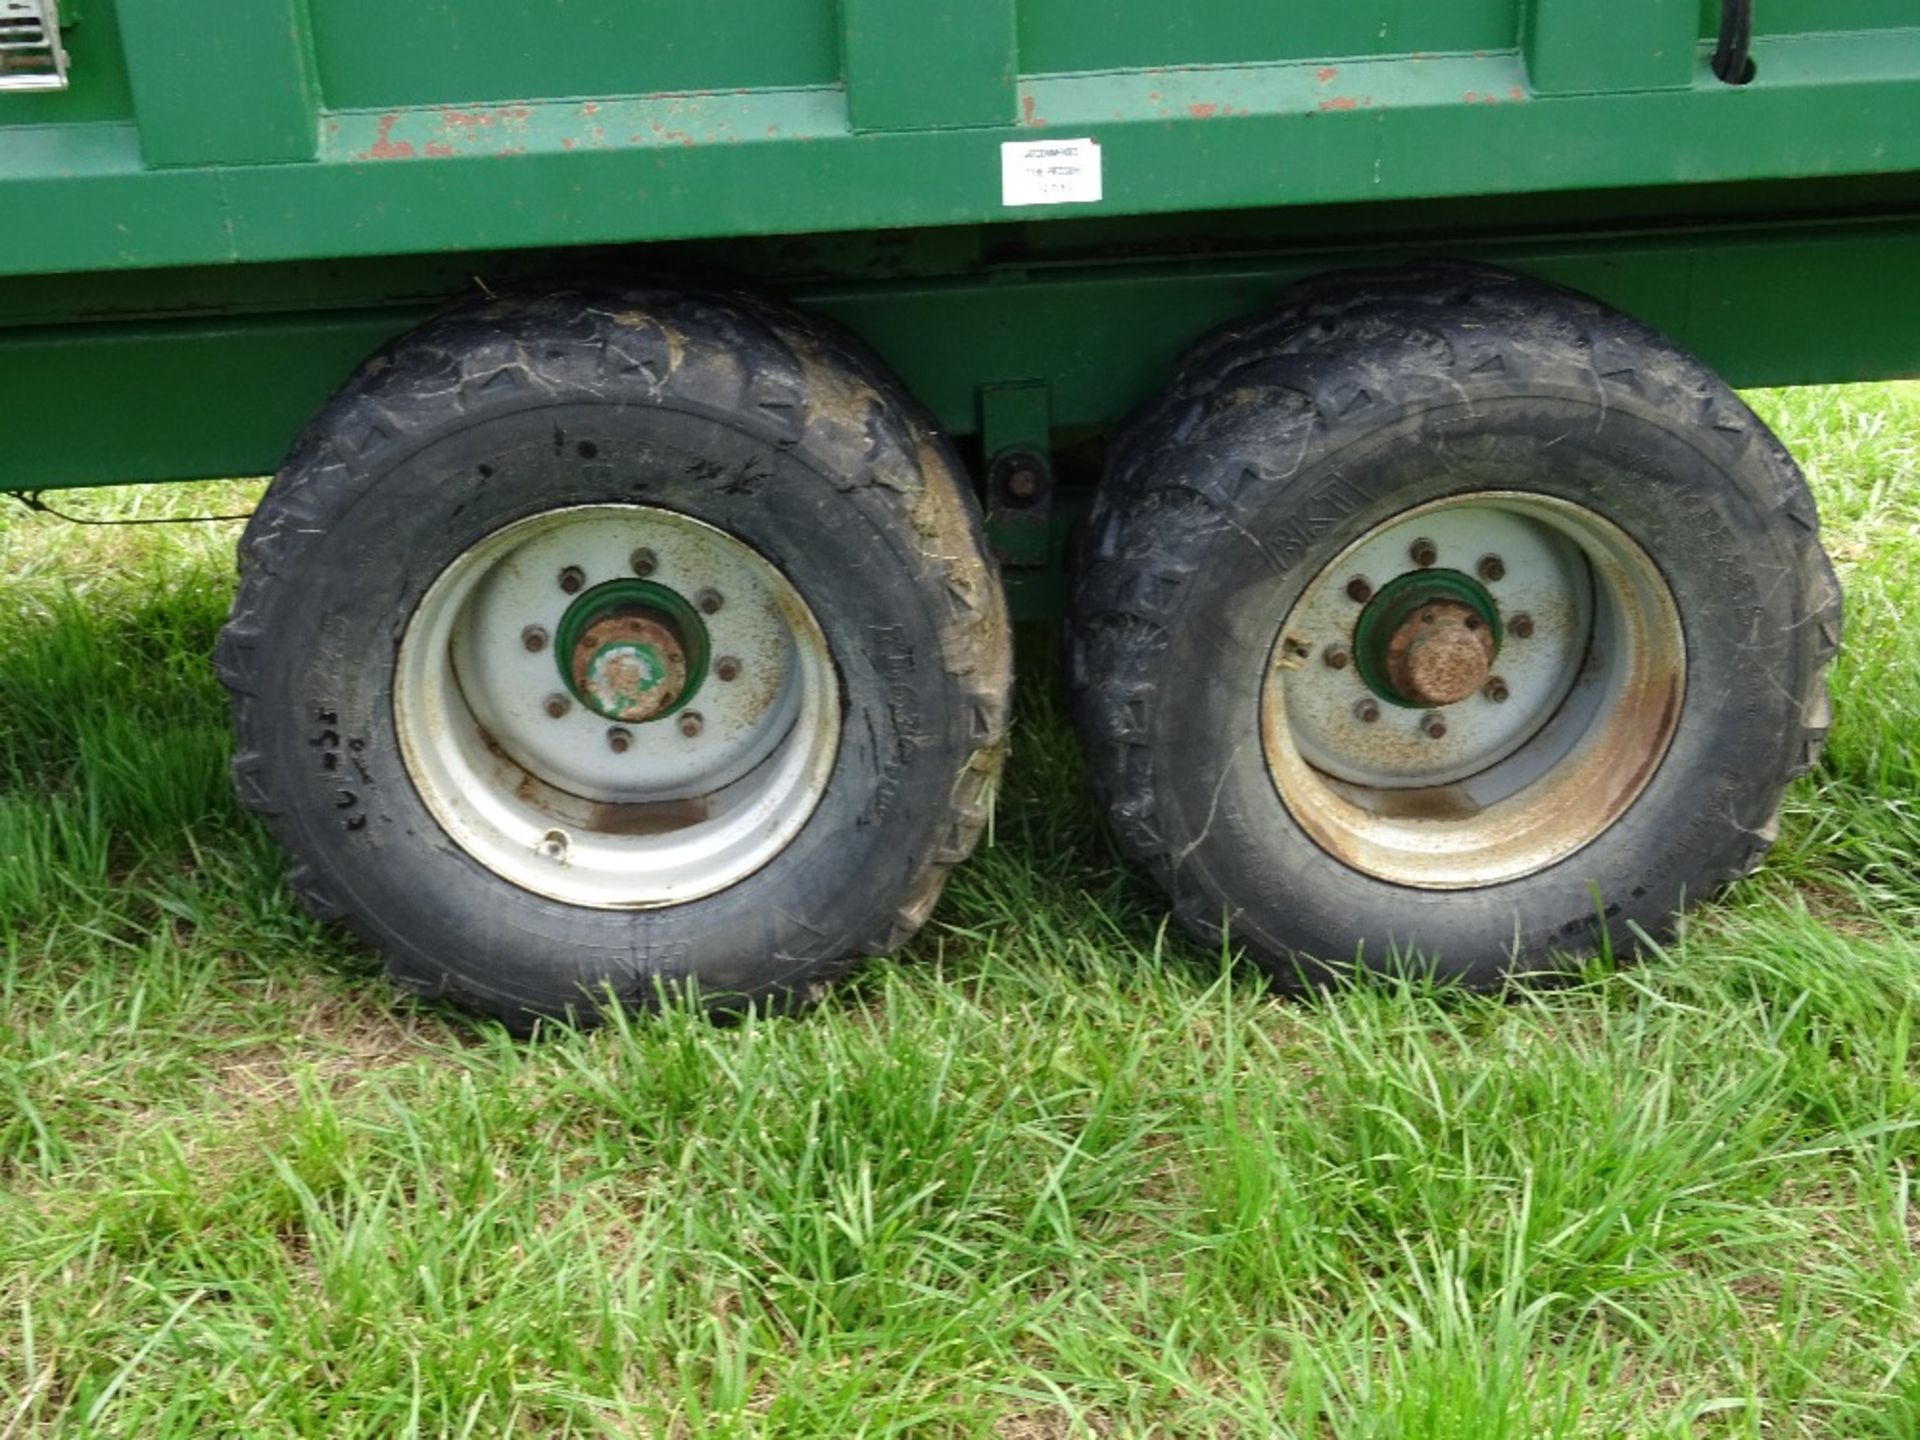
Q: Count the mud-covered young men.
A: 0